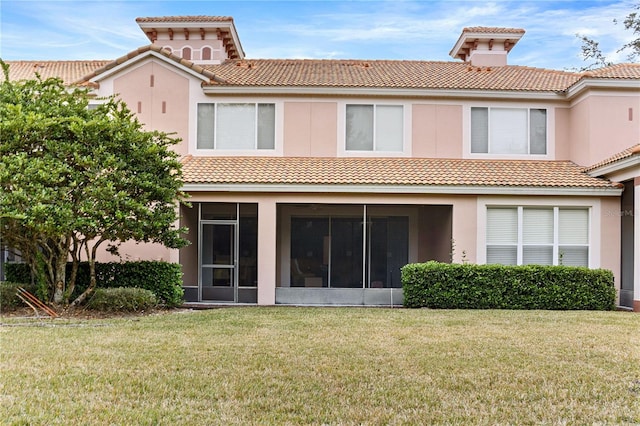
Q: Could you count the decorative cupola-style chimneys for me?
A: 2